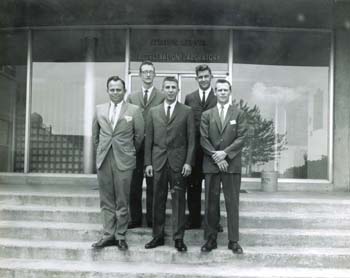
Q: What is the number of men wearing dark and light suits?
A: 5